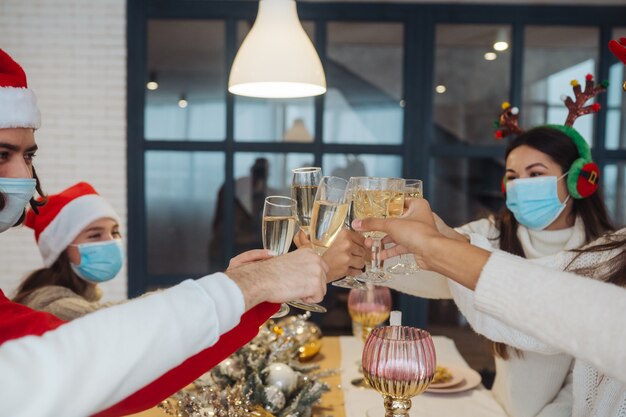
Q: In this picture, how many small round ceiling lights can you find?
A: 5